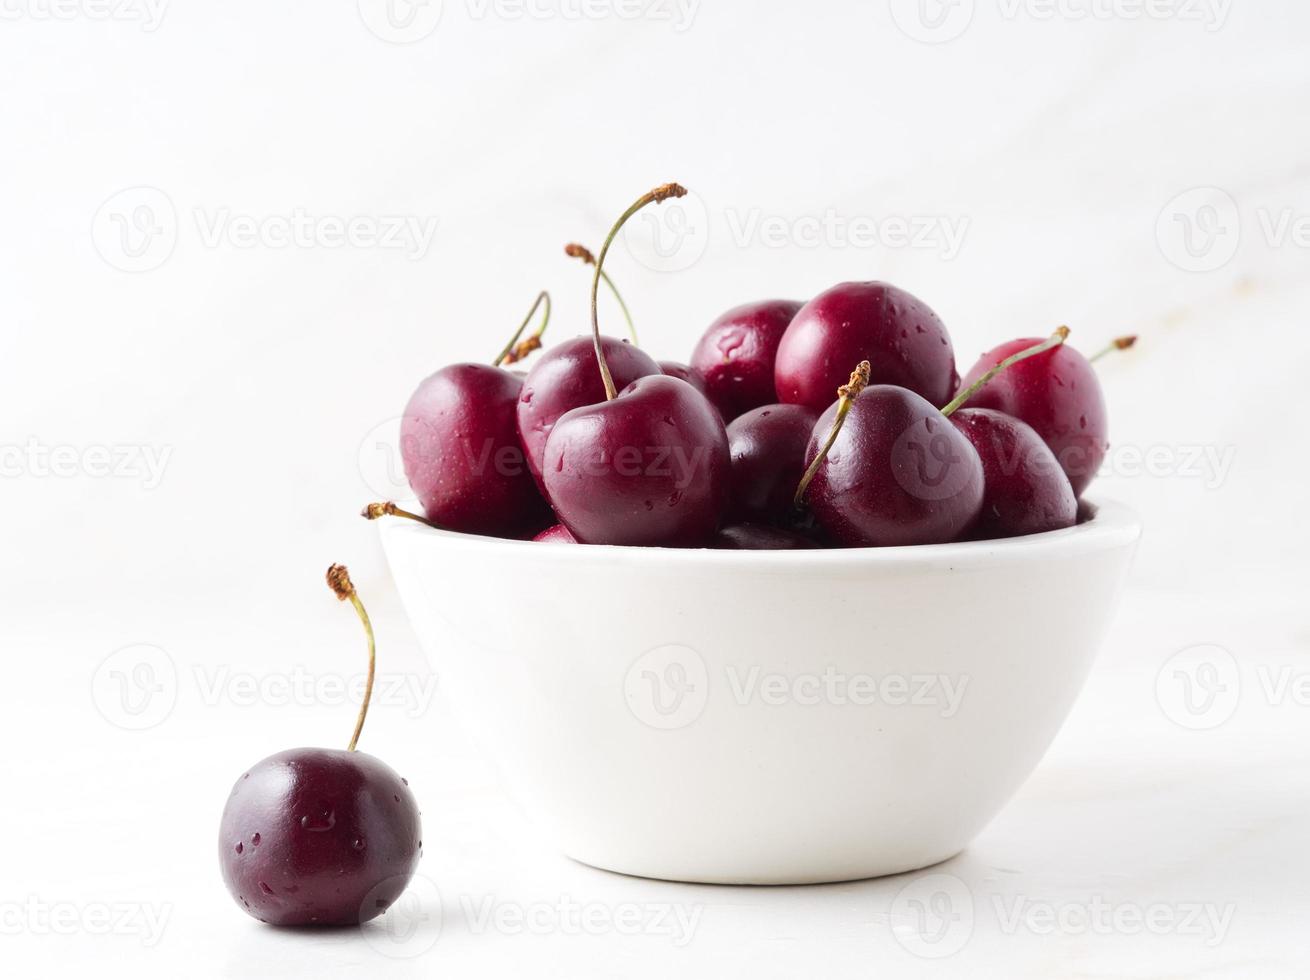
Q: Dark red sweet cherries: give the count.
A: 13